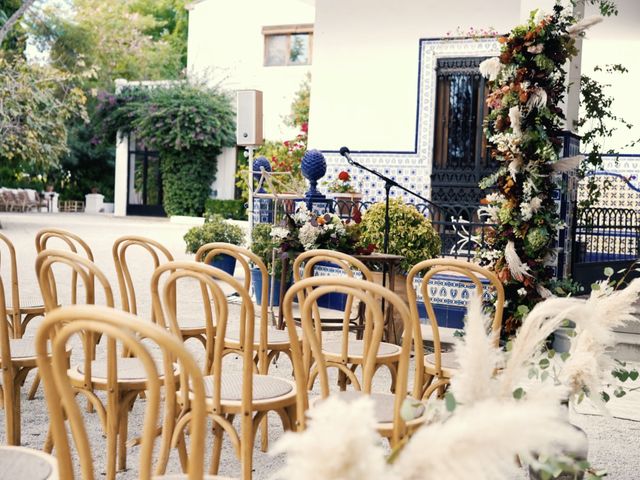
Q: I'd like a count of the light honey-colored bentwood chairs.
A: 12